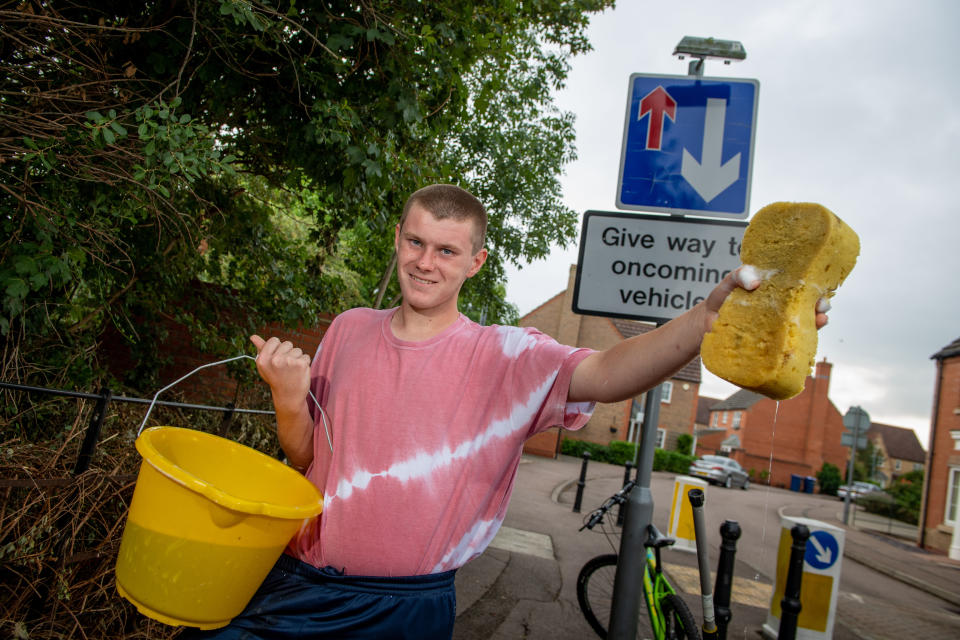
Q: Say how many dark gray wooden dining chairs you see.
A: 0